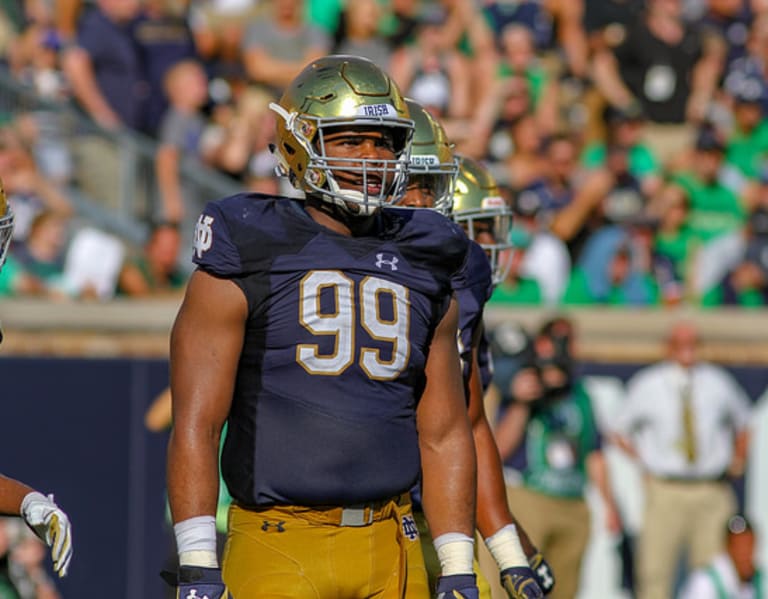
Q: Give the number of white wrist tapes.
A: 3